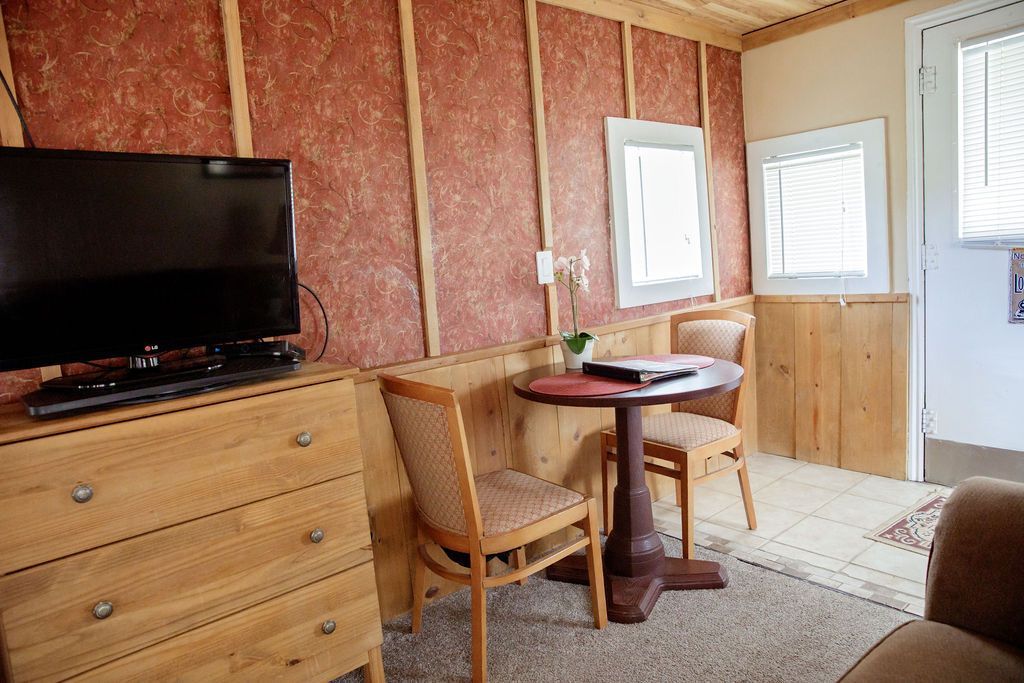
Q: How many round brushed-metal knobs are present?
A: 5